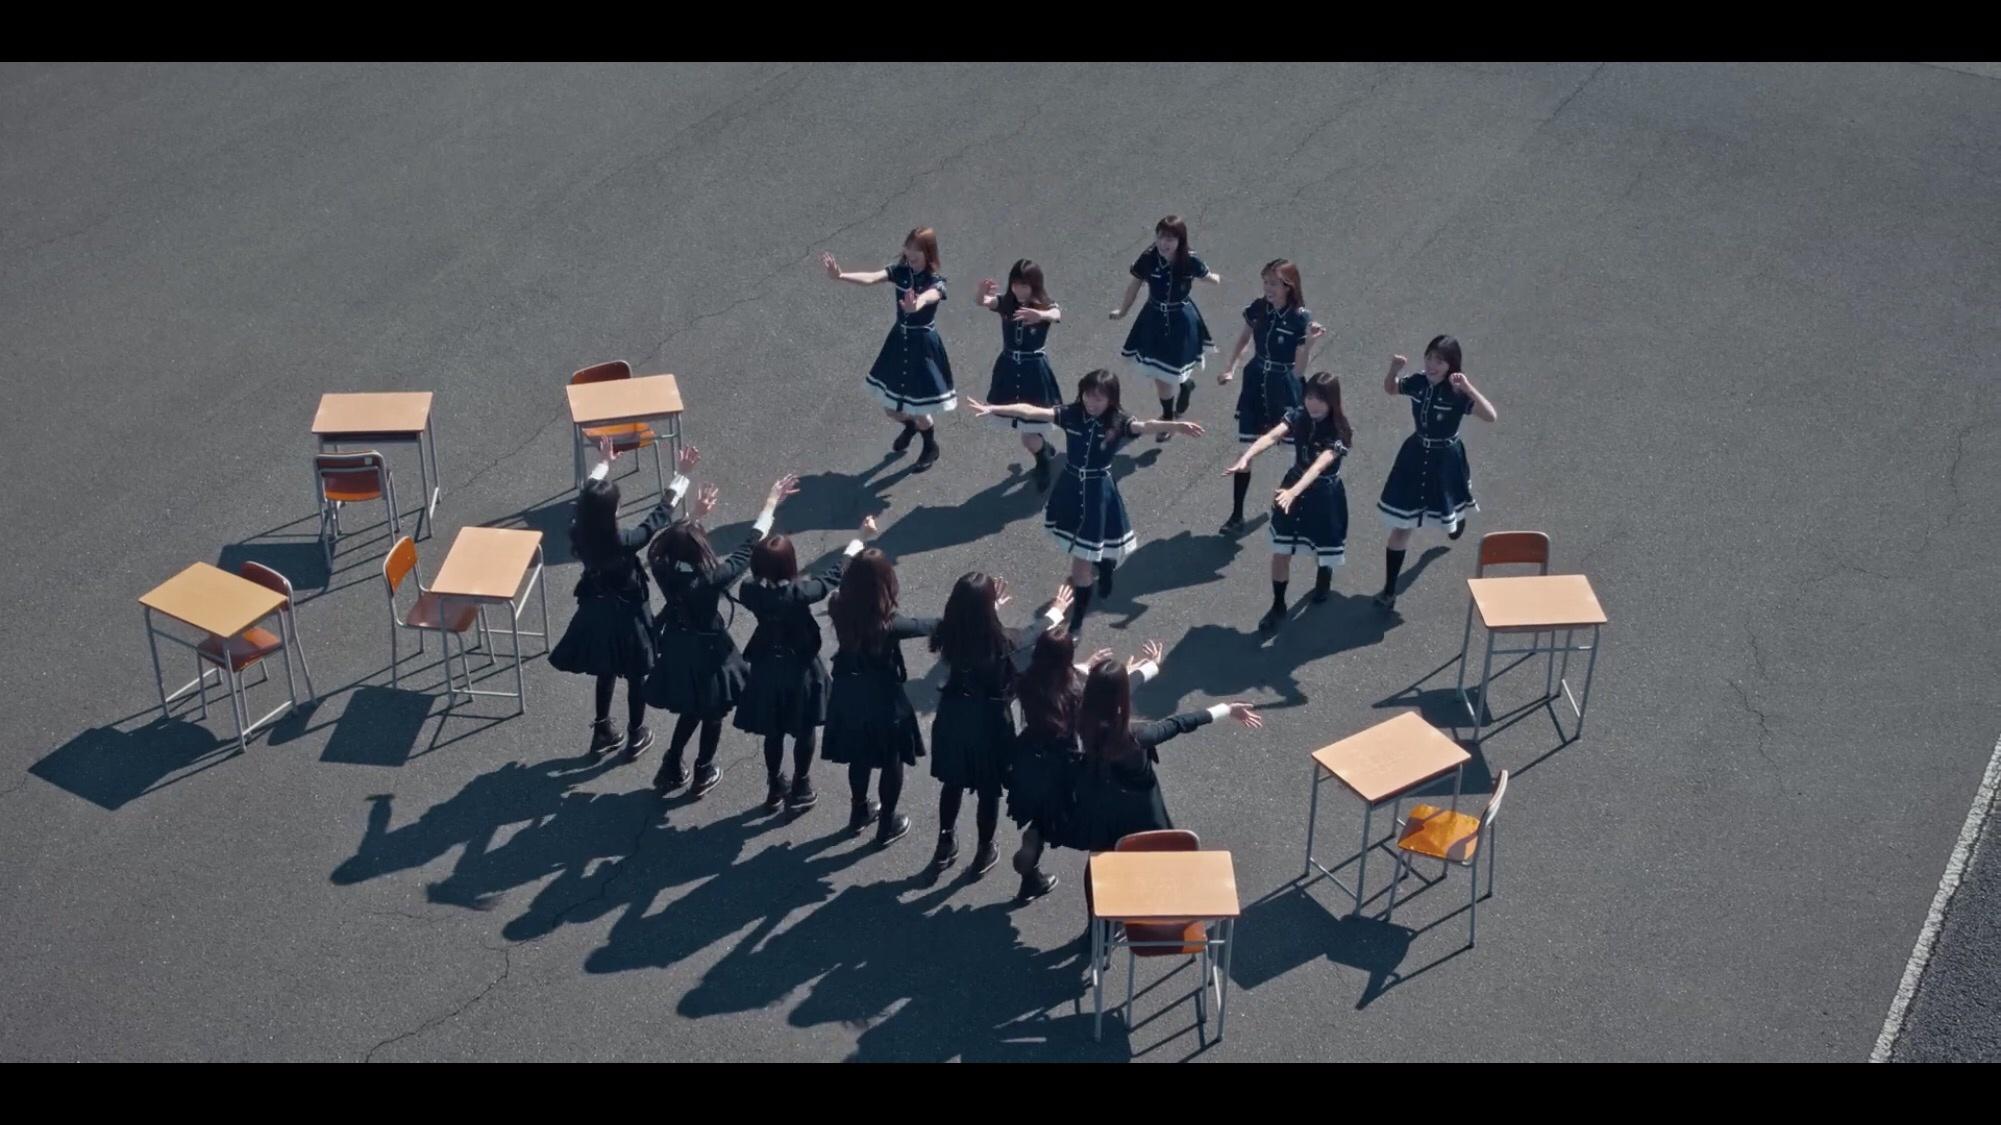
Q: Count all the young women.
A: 14